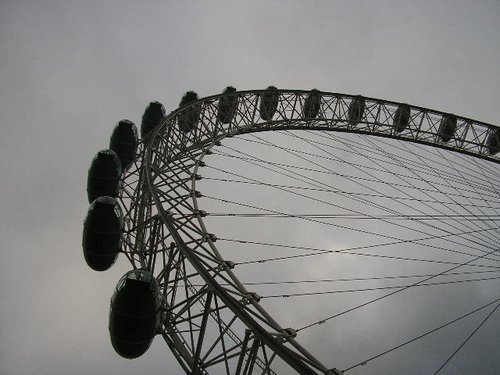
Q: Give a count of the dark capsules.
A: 13